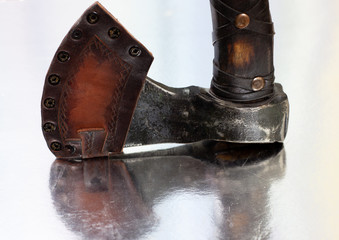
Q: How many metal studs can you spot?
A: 12